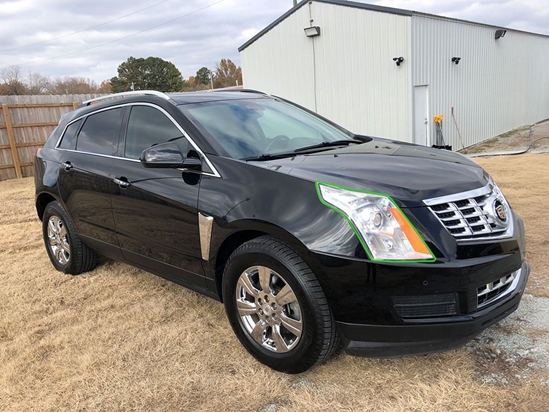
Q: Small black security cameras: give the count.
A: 2